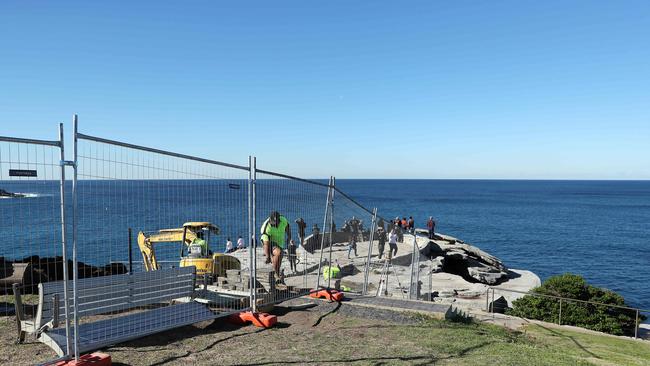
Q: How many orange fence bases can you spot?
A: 3